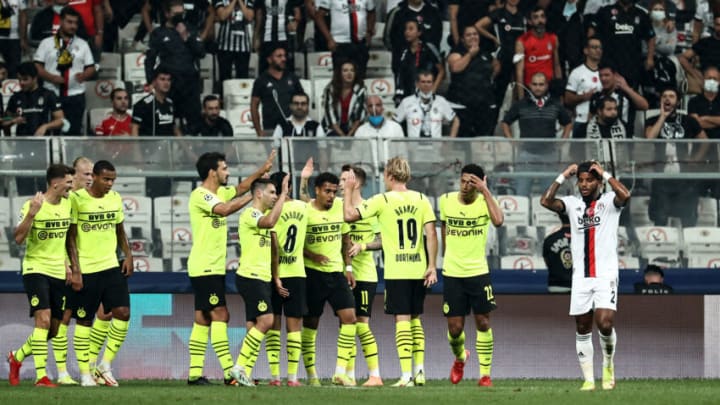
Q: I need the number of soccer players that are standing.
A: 11